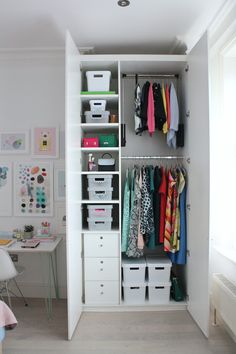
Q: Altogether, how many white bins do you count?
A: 11